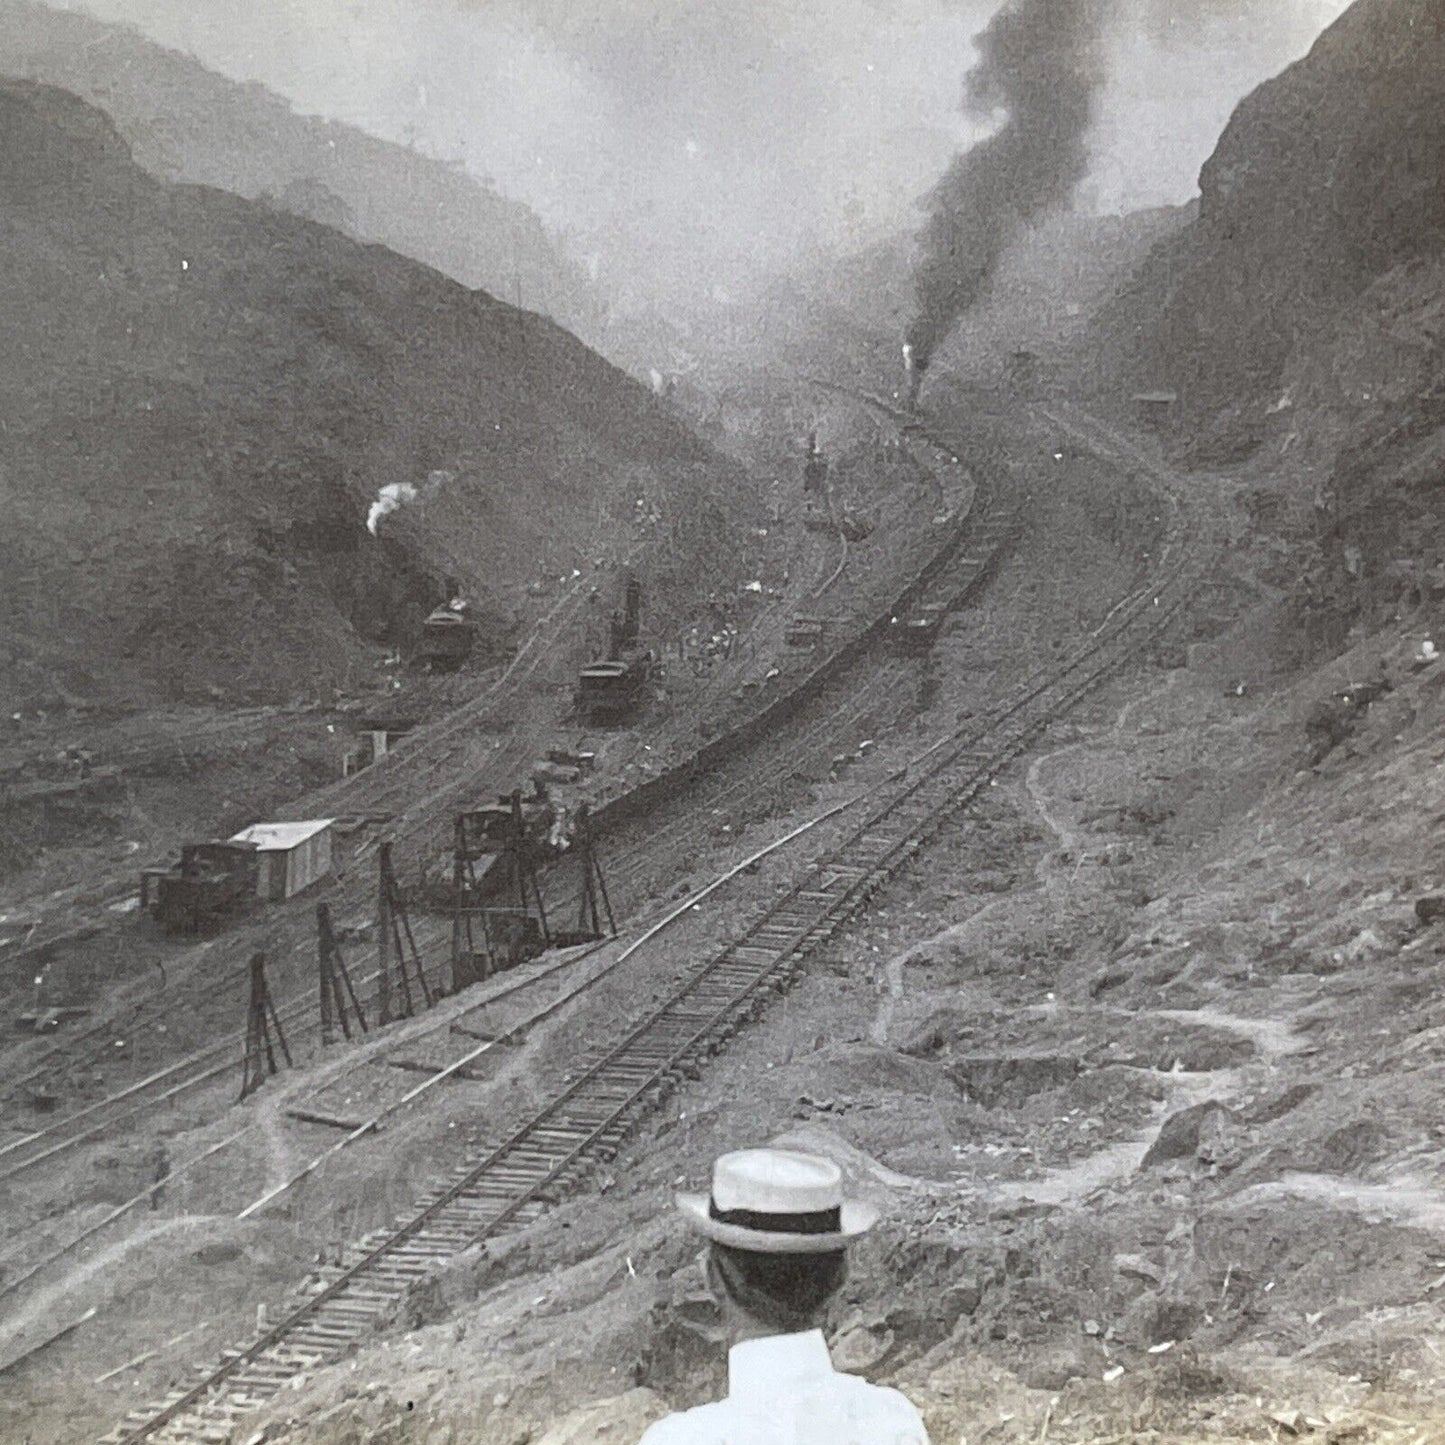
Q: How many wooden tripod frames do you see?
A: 6